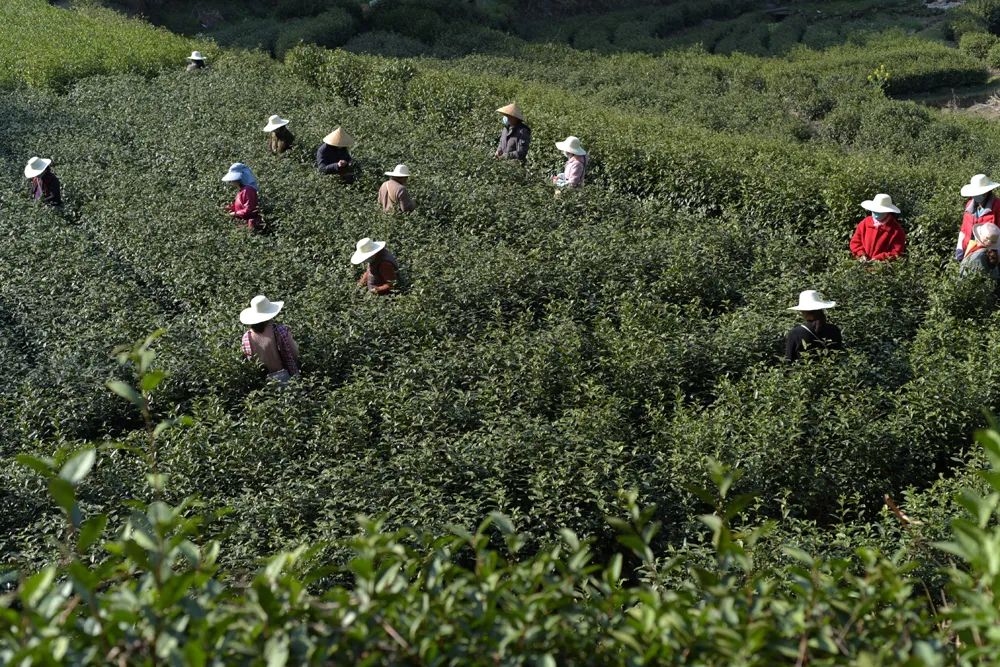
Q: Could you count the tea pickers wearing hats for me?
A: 14